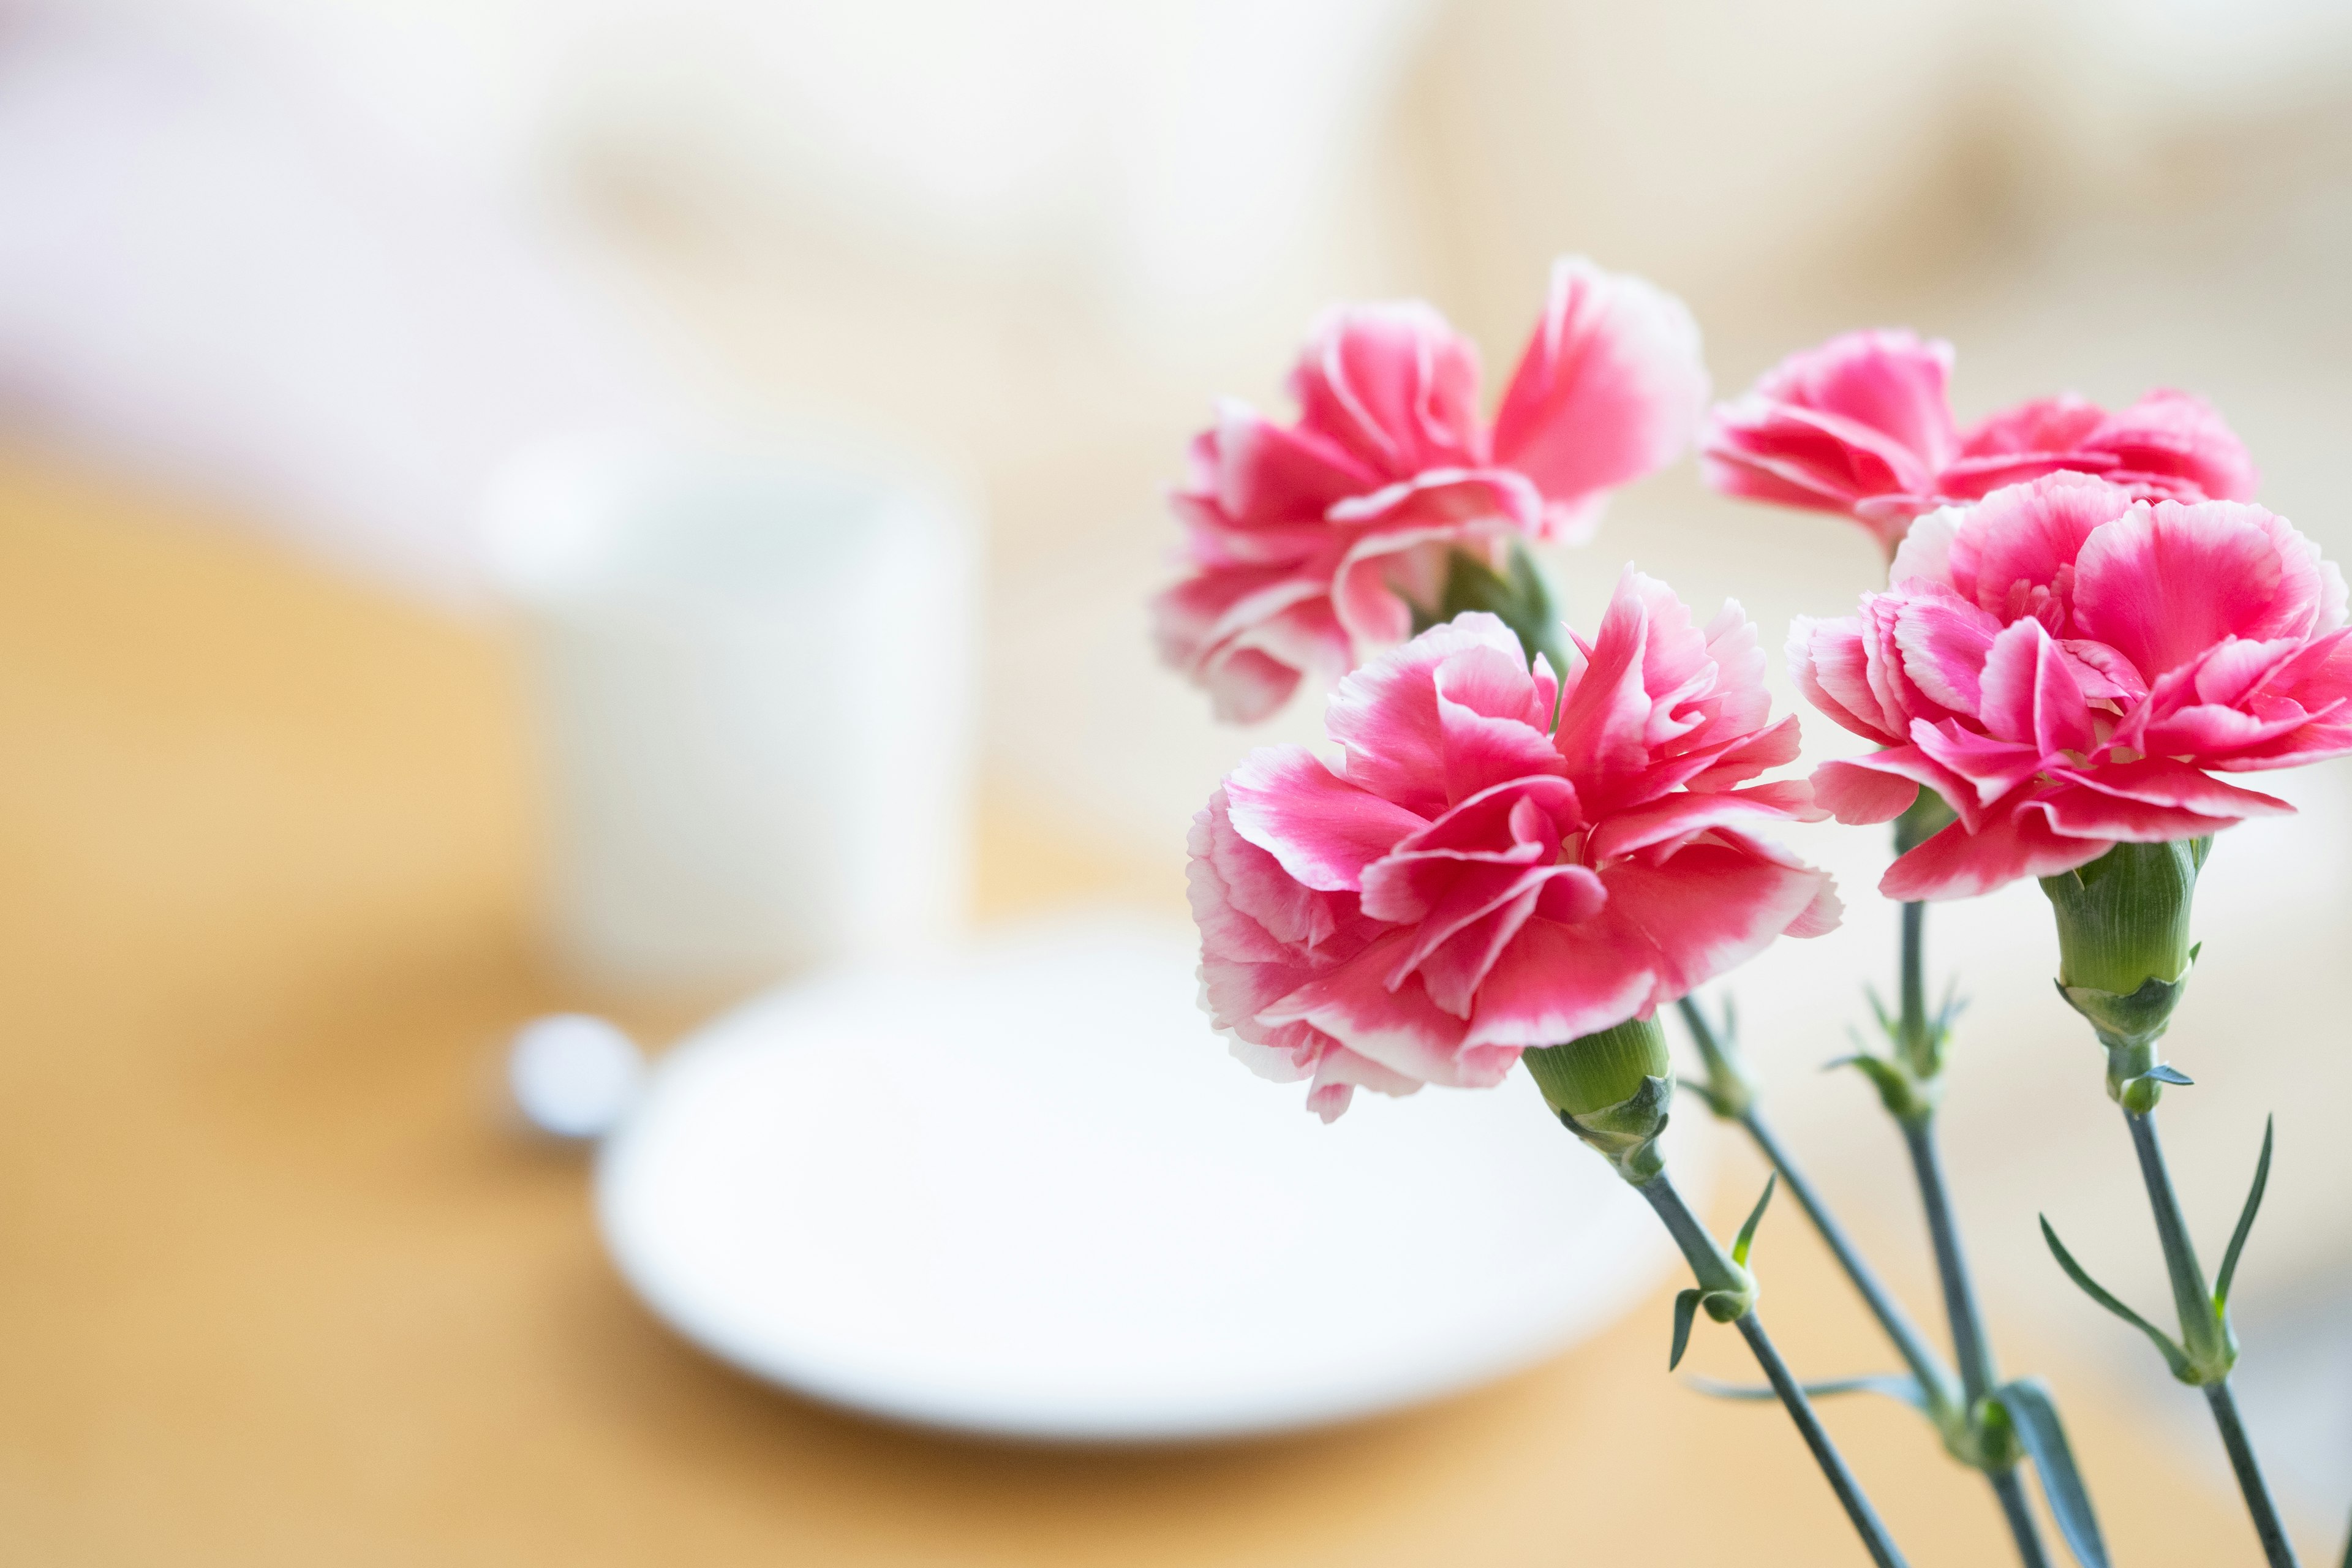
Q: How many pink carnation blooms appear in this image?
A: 4